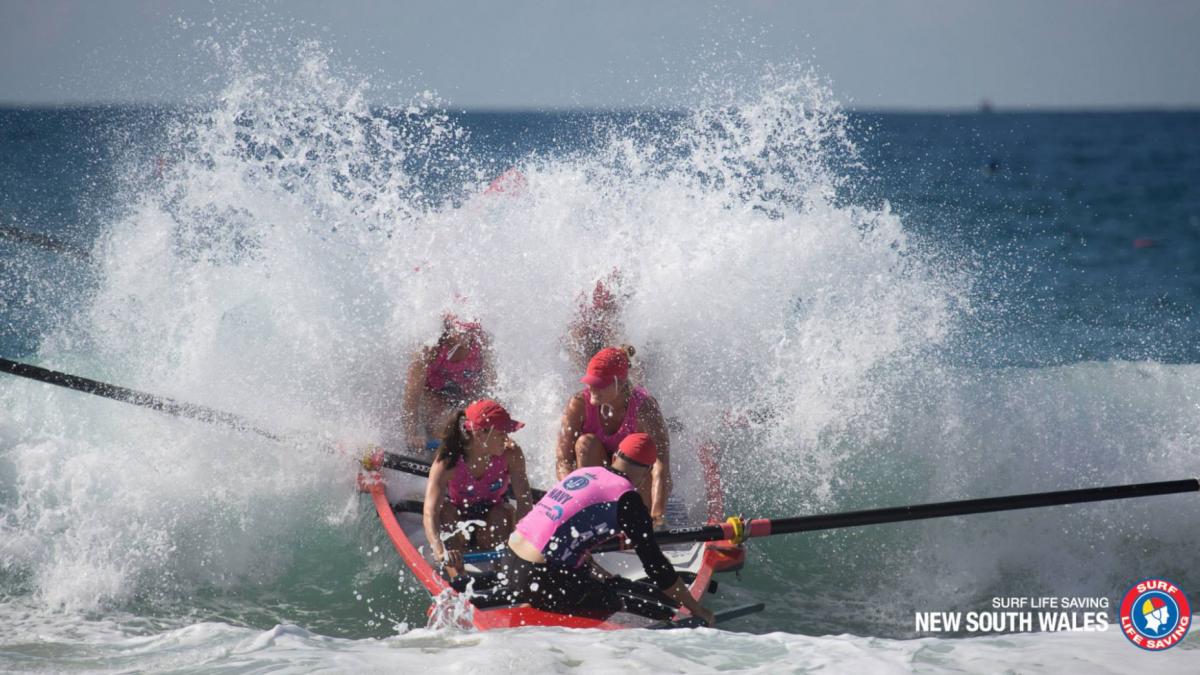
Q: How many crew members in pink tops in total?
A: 4